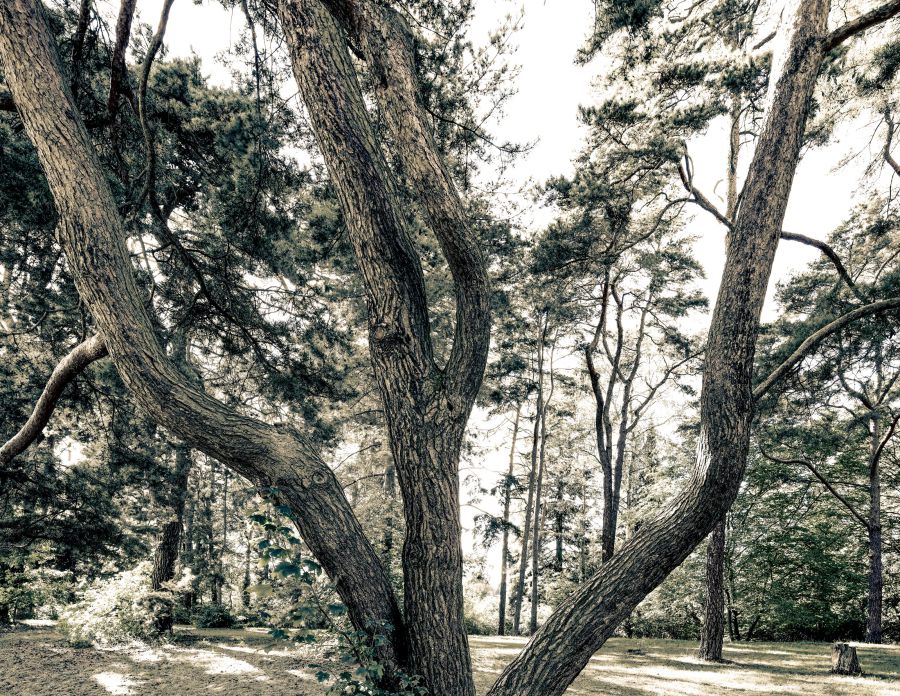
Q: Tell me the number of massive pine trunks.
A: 3